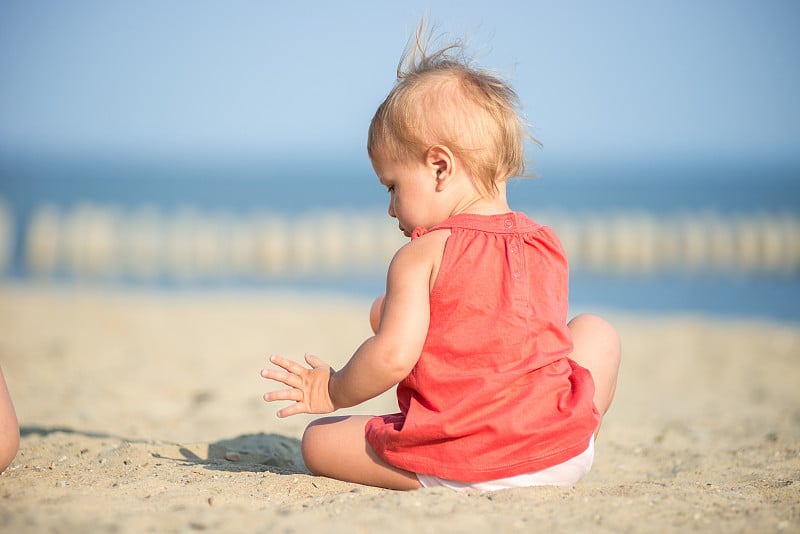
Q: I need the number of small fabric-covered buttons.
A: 3